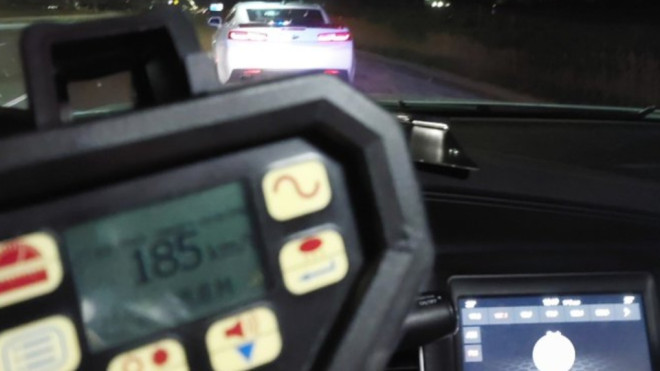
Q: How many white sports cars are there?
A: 1